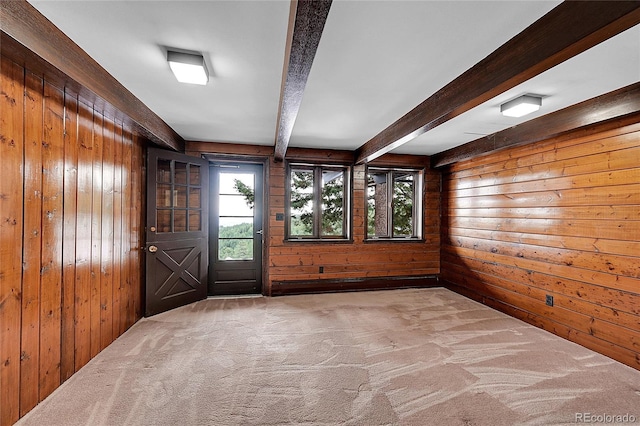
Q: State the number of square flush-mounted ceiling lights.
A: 2